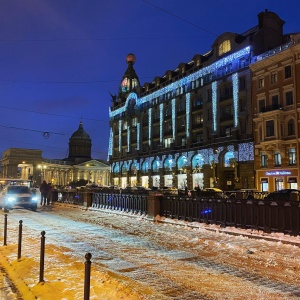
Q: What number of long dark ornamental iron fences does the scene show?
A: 1